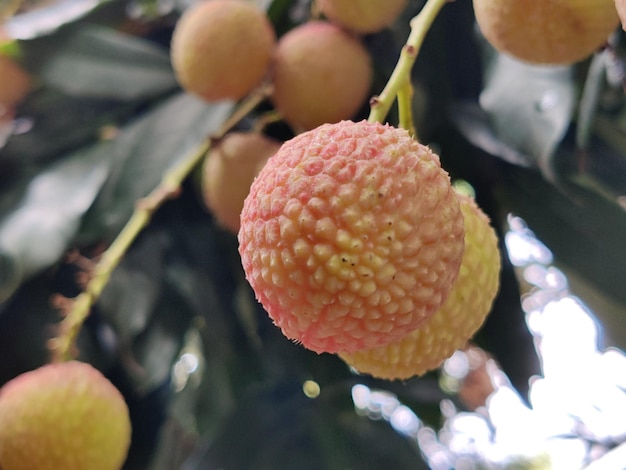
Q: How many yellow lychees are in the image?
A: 2